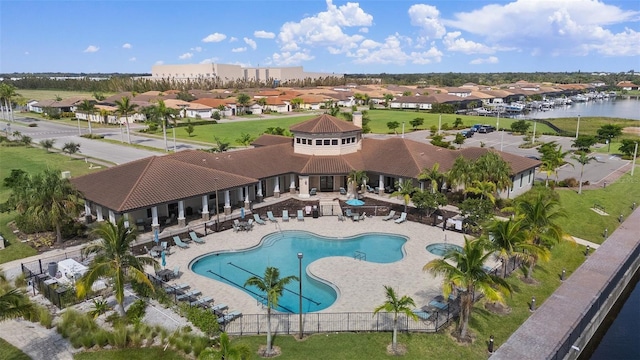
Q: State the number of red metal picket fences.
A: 0